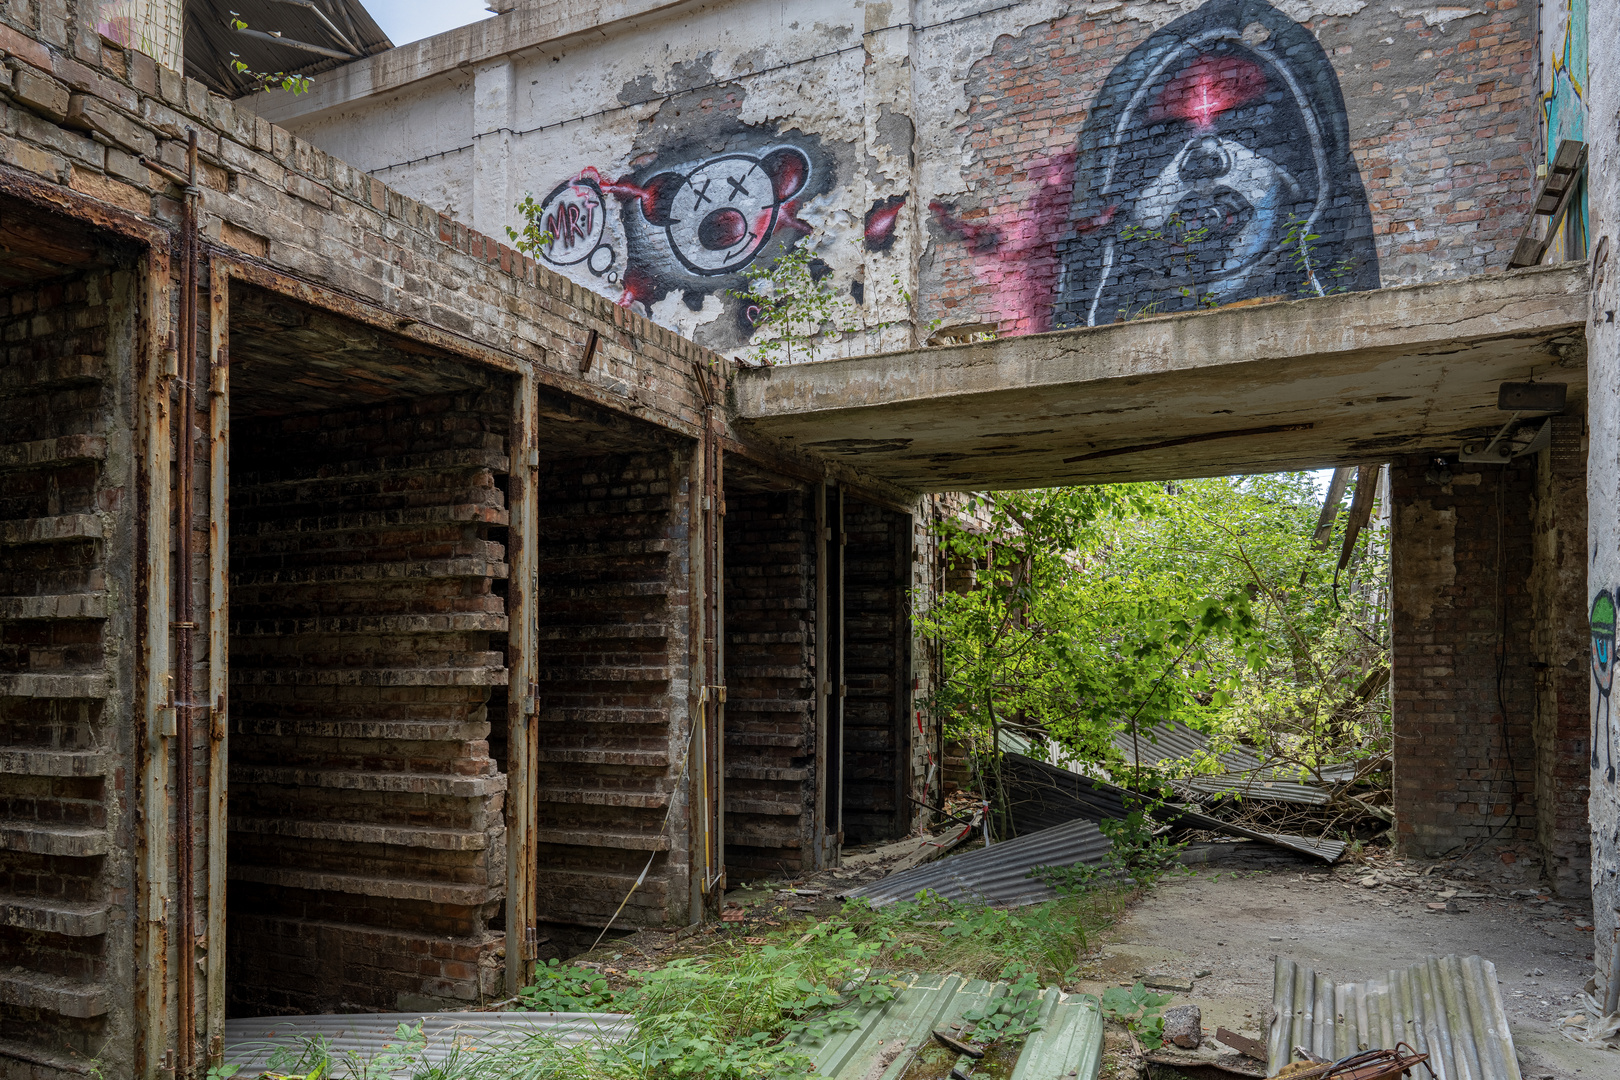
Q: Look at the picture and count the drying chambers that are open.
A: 5